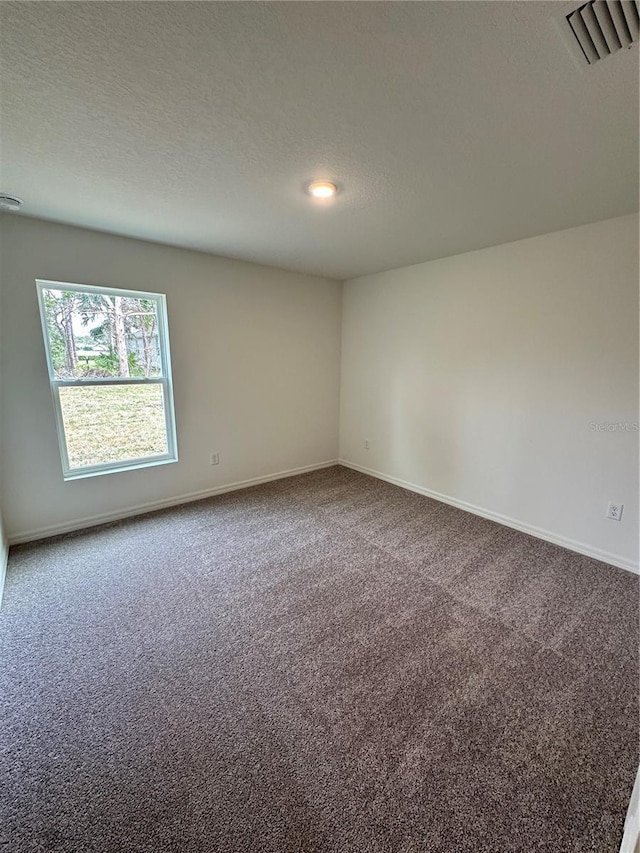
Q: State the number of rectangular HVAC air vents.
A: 1